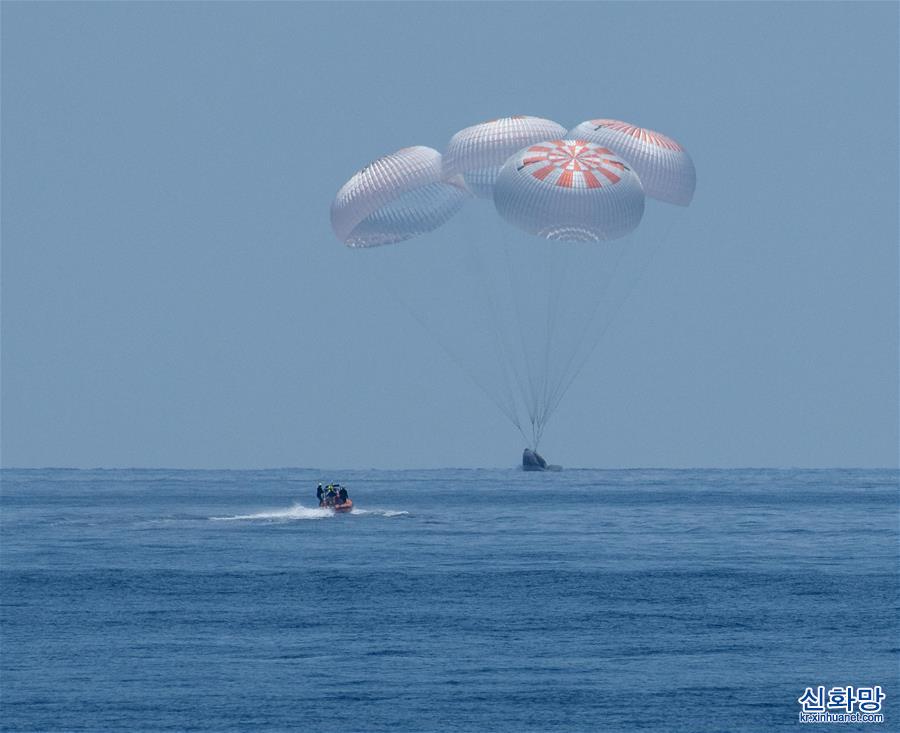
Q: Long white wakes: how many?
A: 1